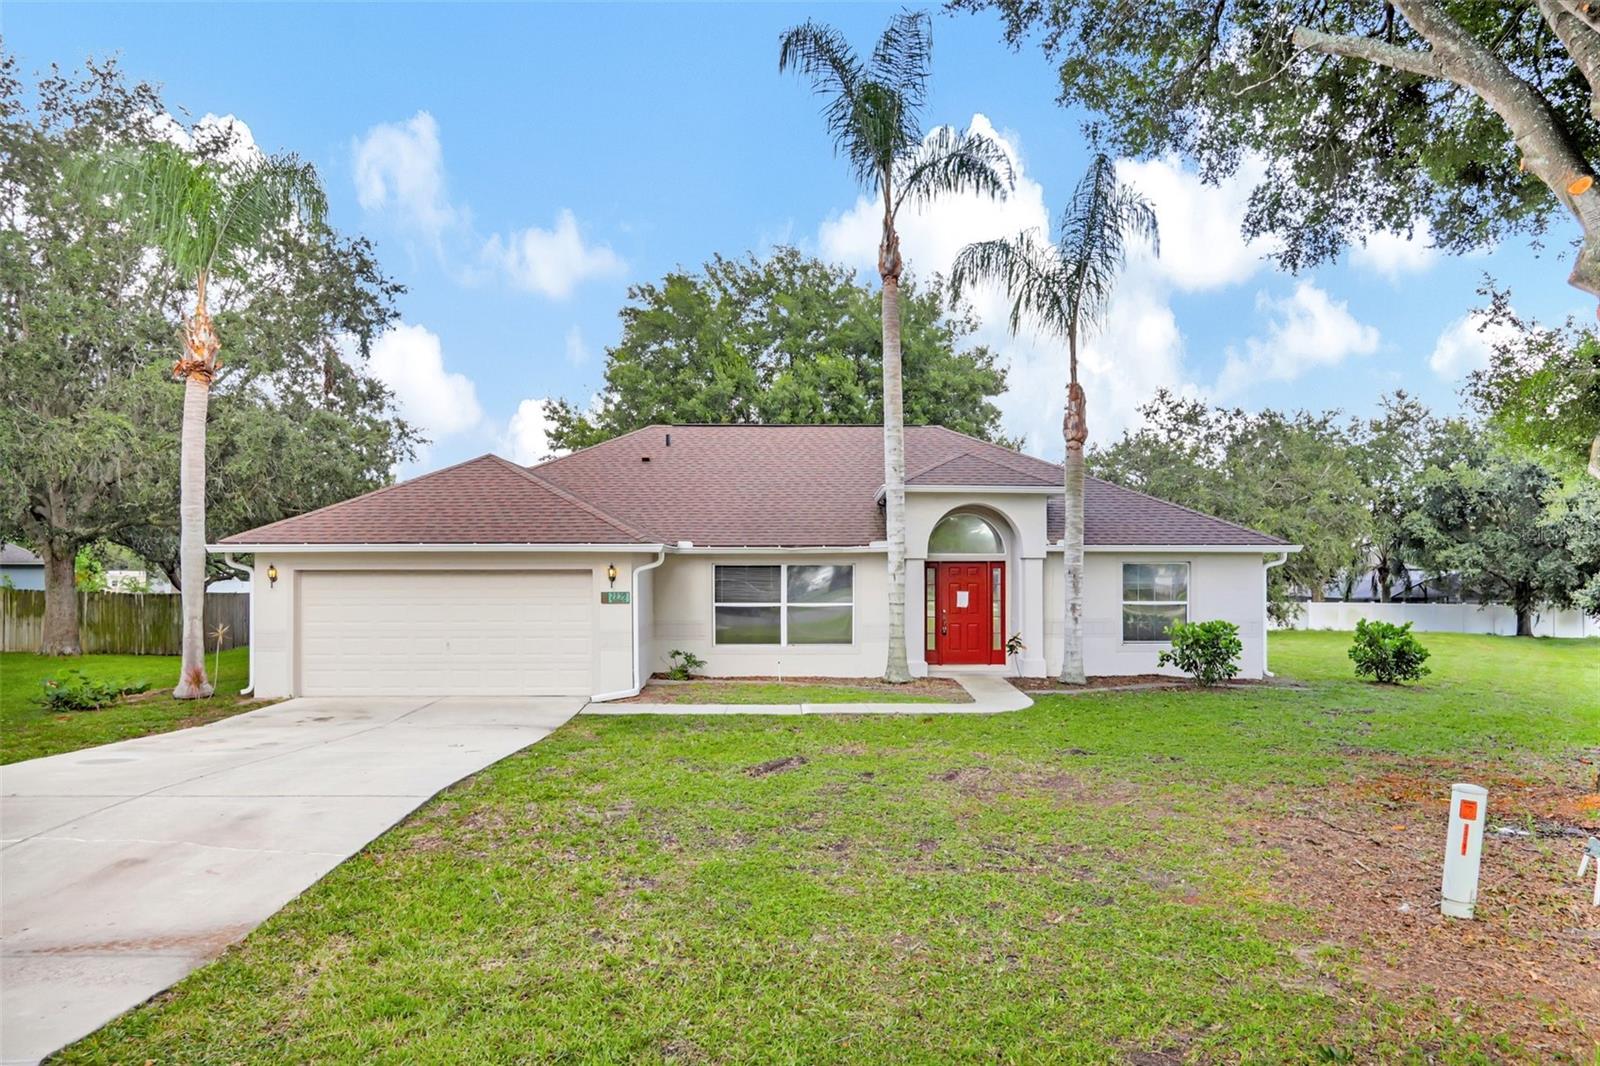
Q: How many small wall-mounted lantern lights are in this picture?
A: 2